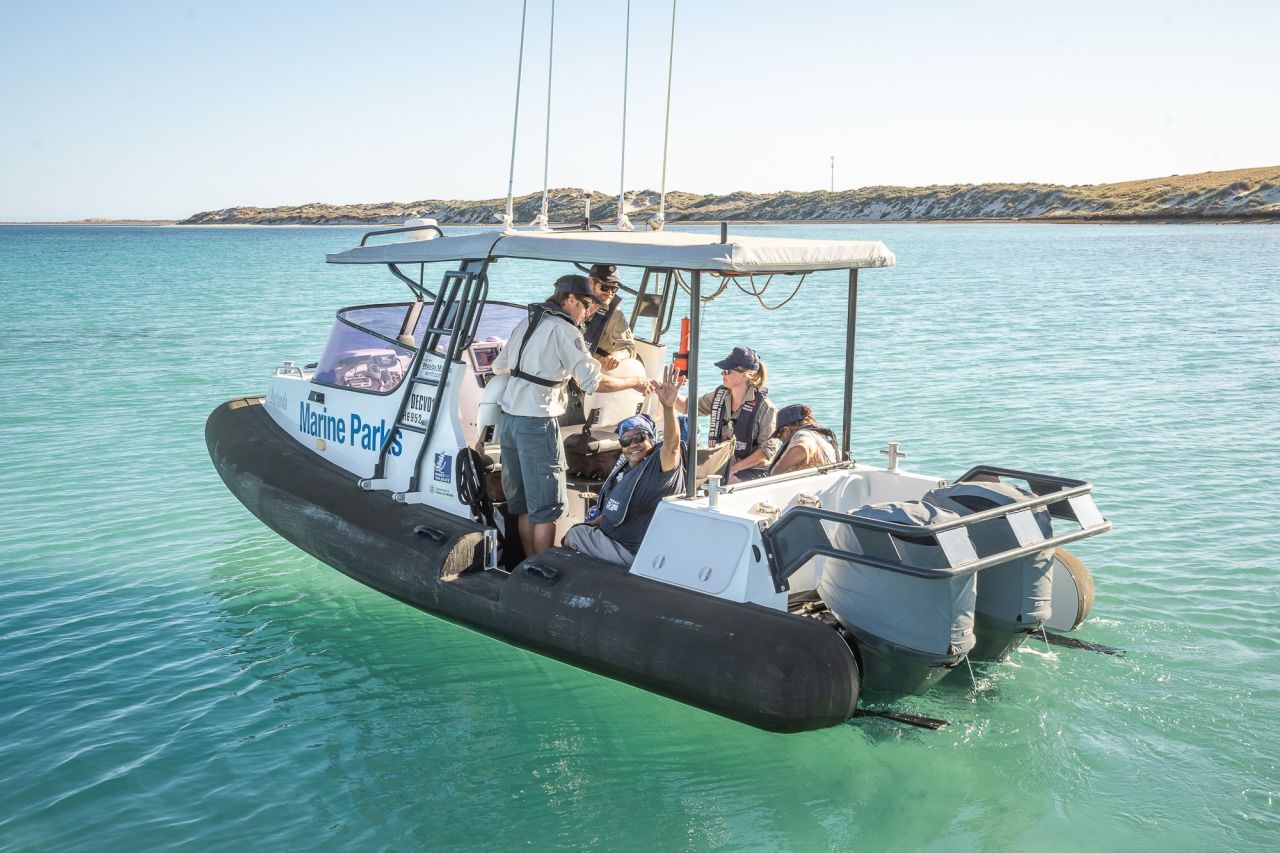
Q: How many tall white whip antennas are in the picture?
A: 4